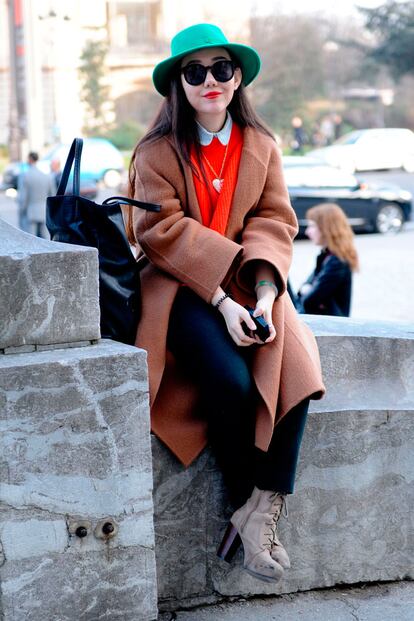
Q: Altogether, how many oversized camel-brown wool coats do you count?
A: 1